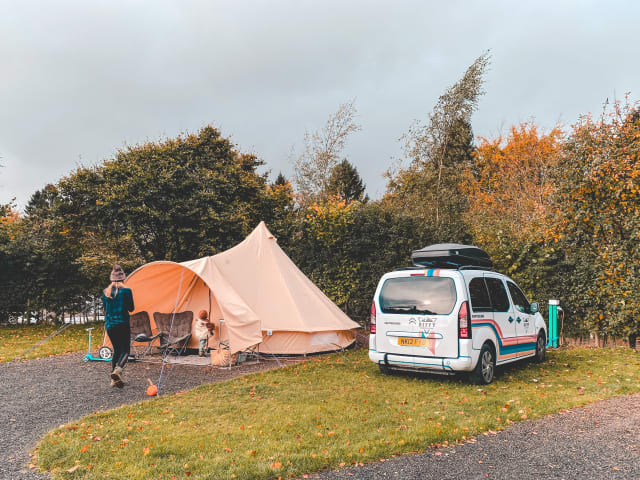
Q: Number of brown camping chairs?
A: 2